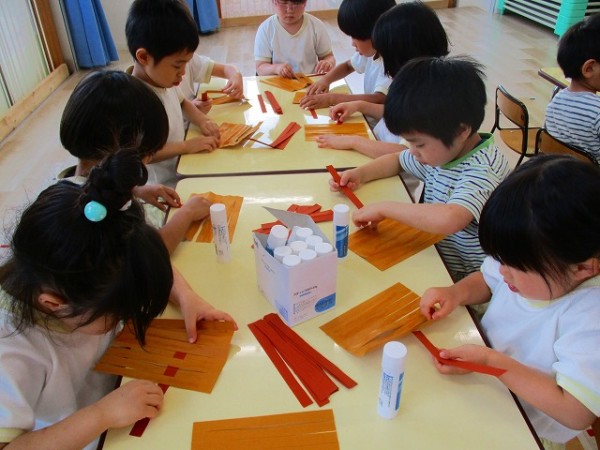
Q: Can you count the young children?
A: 10